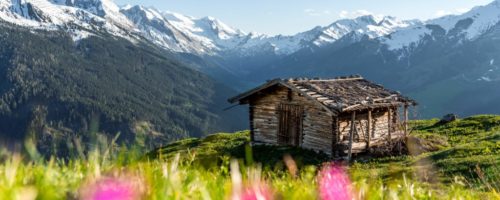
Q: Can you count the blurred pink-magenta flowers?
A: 3